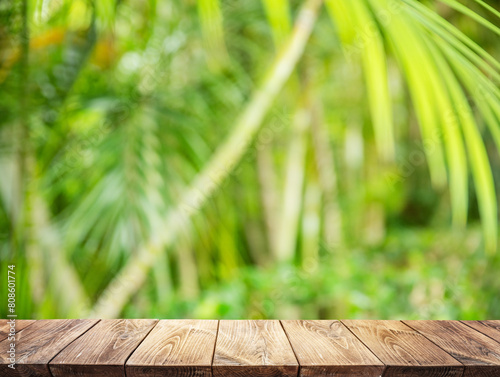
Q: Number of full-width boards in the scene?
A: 5